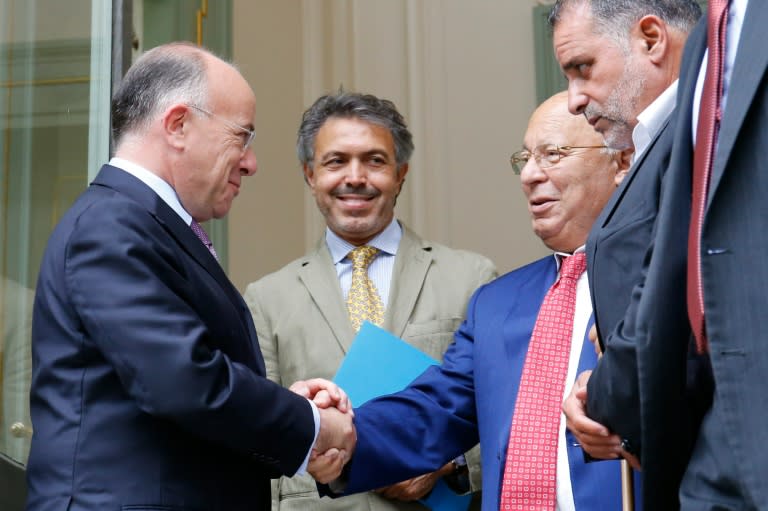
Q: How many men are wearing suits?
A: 5